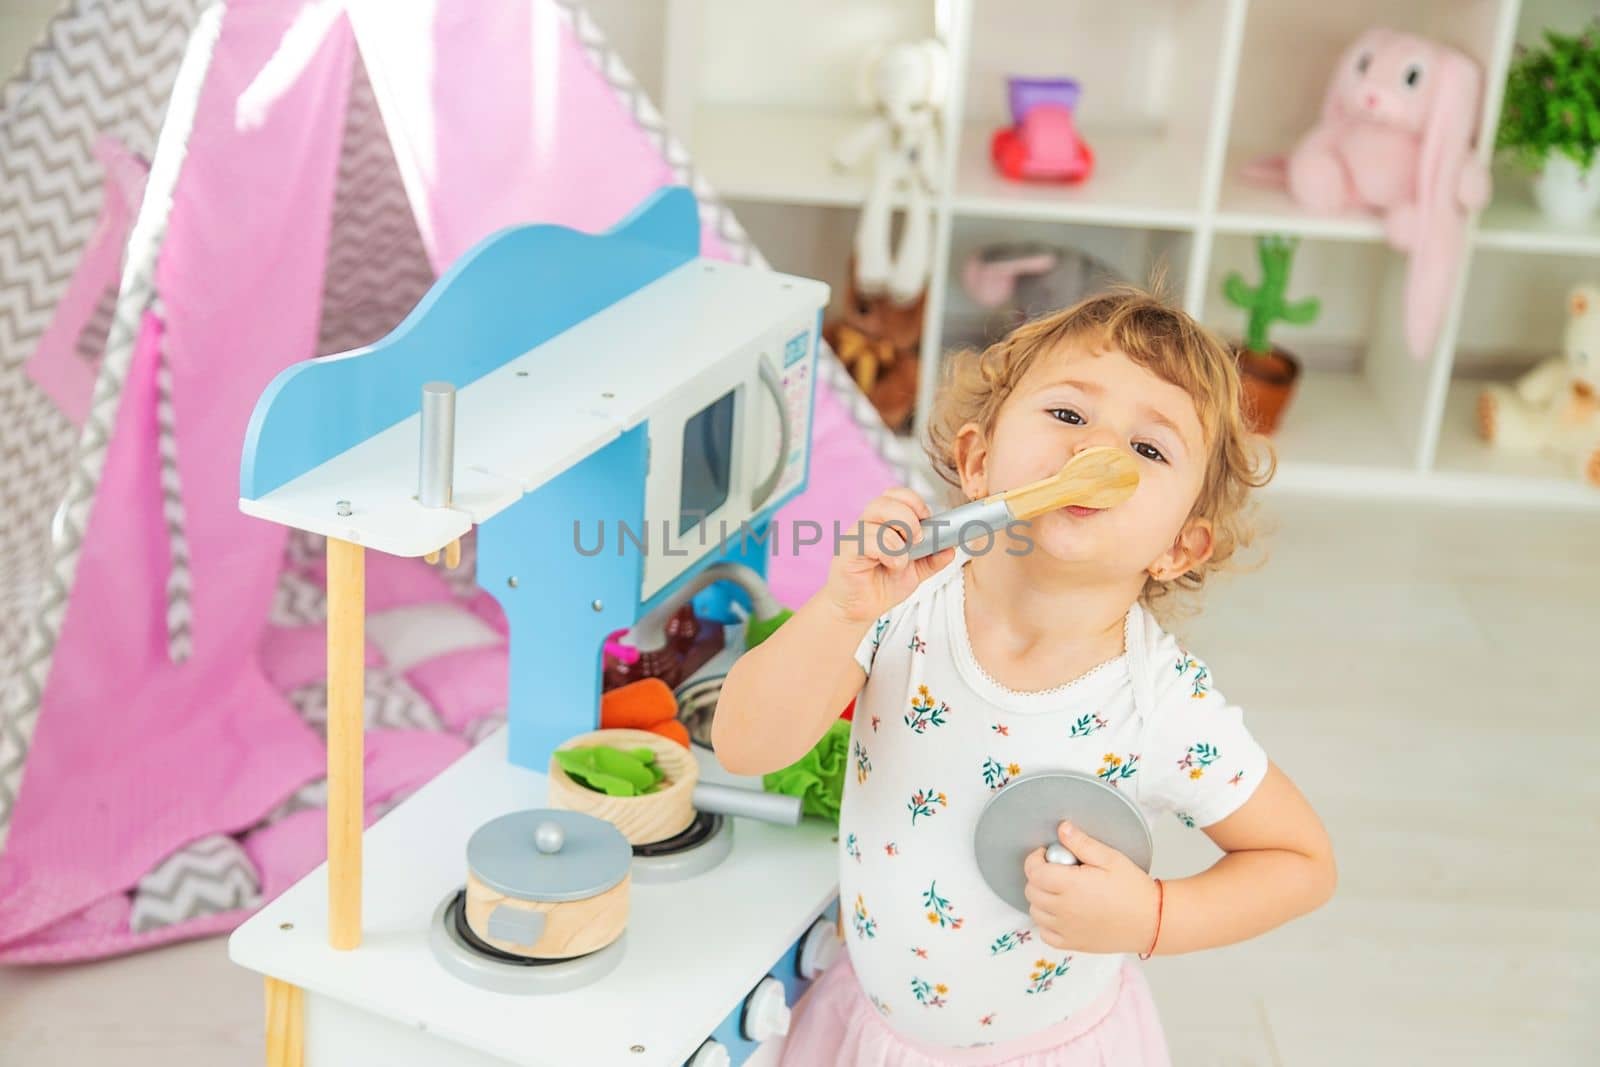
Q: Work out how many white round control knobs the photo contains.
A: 3